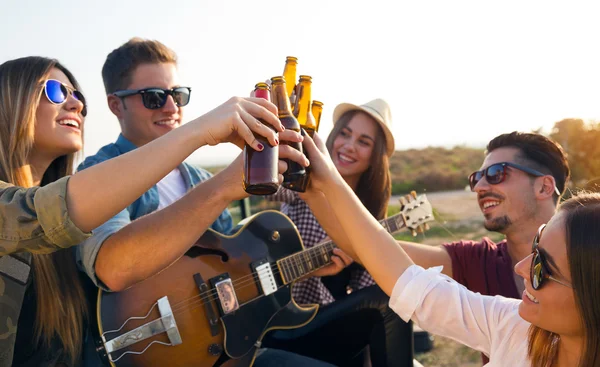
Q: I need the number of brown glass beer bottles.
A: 5